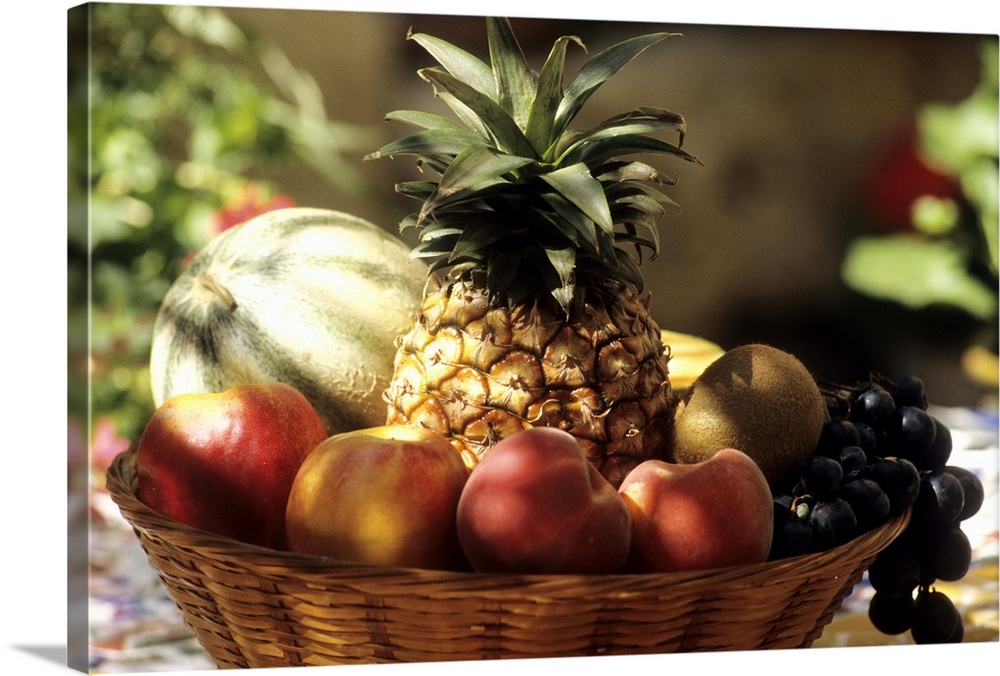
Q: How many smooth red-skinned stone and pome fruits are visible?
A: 4